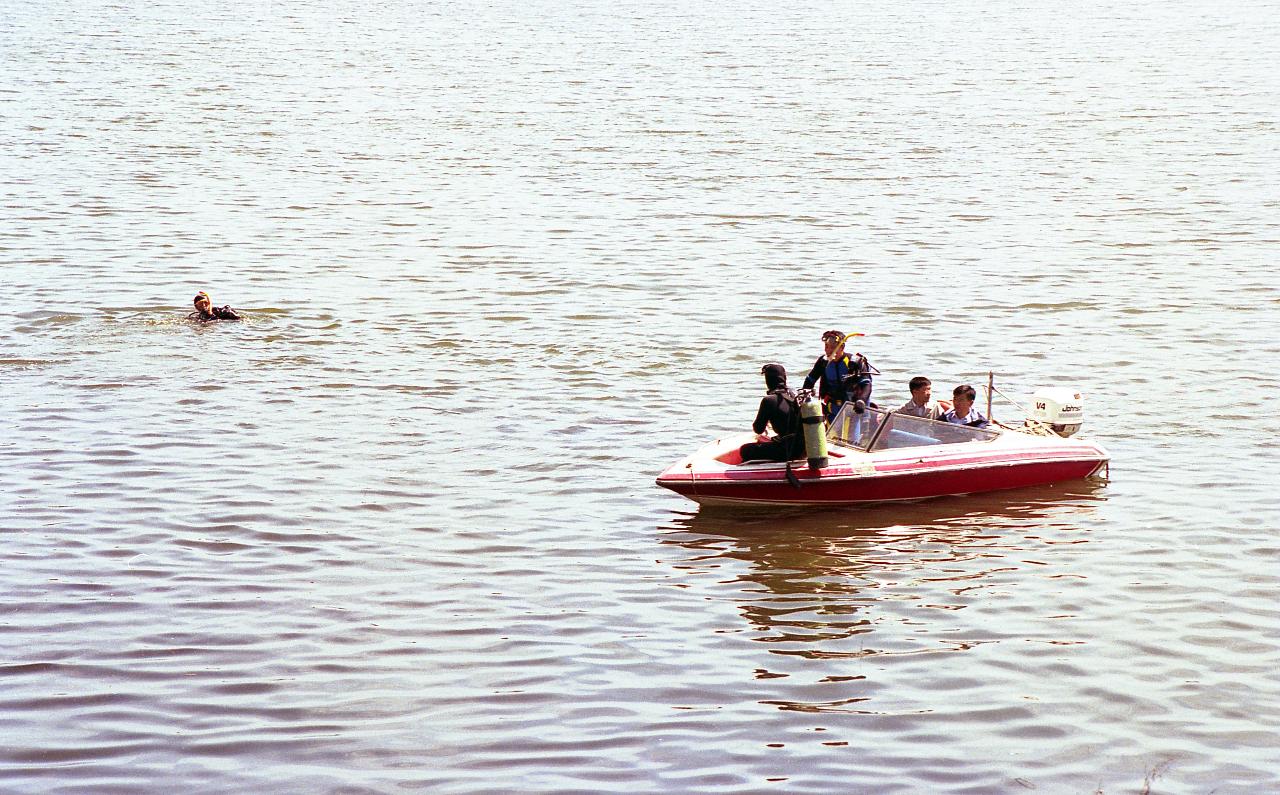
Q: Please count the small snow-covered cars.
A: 0